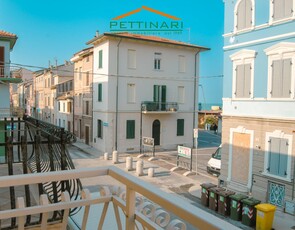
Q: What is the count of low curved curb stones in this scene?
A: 4